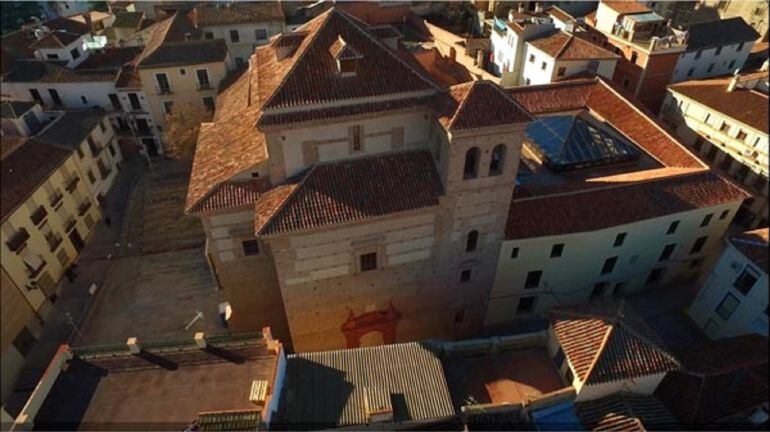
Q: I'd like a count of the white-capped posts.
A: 2